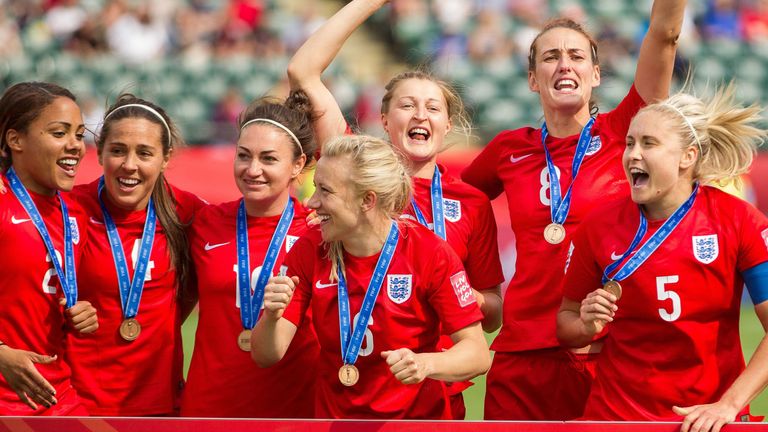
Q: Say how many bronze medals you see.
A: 5